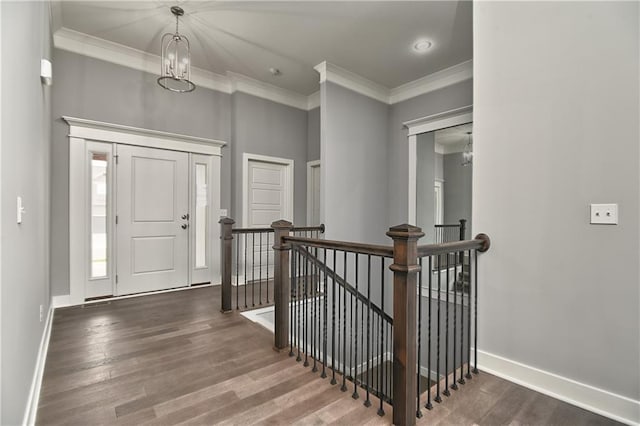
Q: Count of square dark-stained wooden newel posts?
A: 3